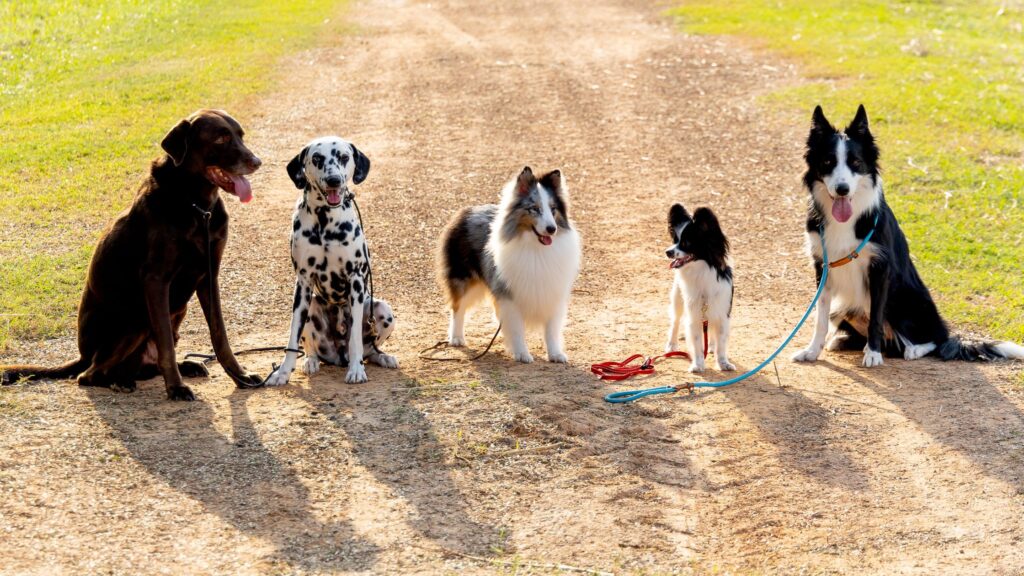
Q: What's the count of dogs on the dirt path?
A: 5